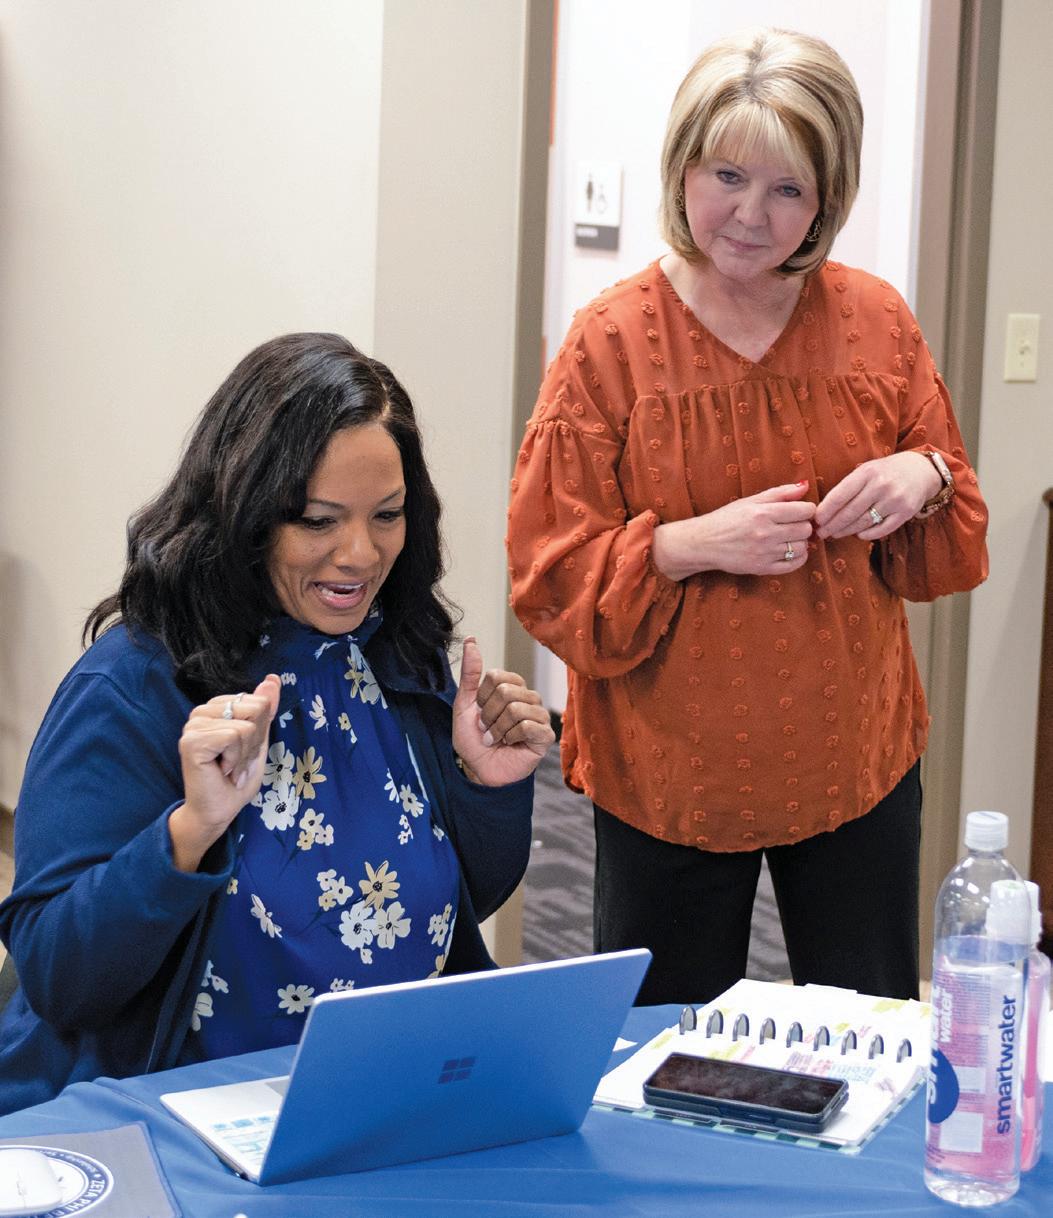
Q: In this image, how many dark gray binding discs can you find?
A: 9